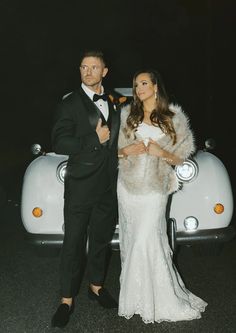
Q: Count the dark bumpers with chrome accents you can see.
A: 1